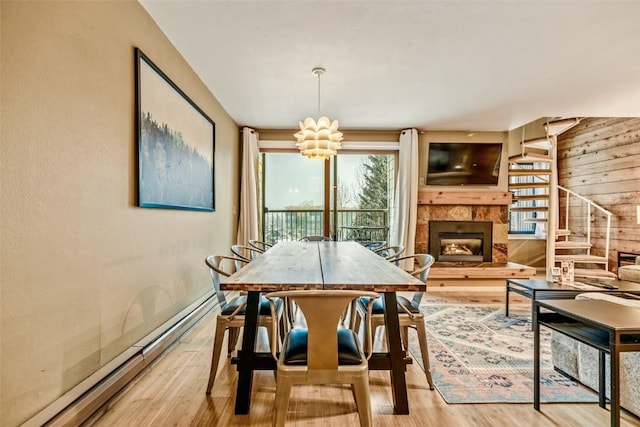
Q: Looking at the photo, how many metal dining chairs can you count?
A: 8